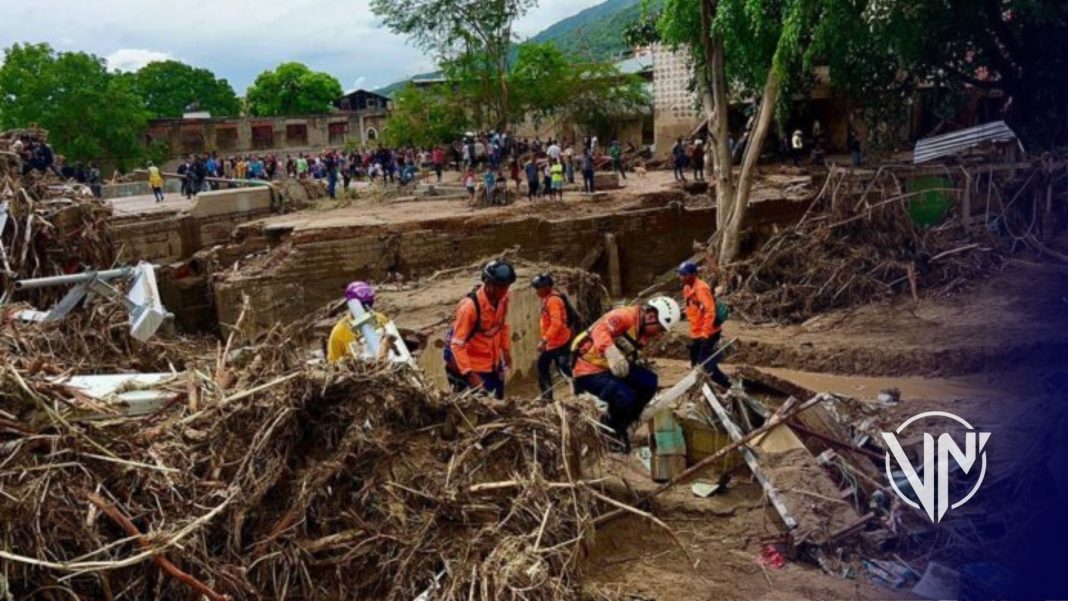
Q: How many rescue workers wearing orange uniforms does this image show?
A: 4